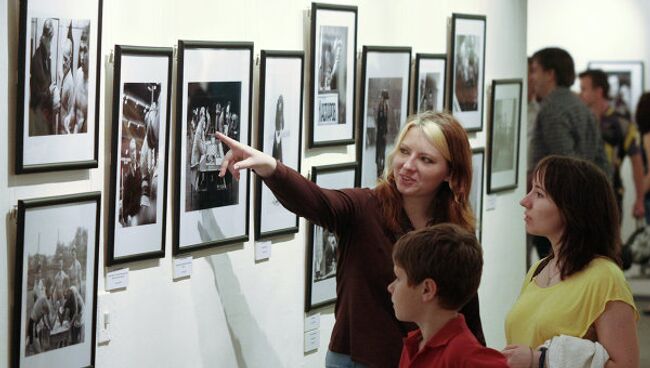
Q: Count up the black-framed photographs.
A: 13